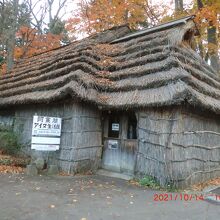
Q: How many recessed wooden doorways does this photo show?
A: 1